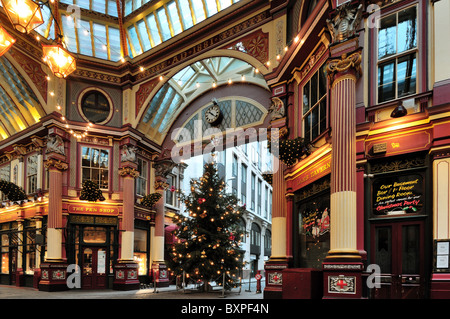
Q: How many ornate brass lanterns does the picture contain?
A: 3